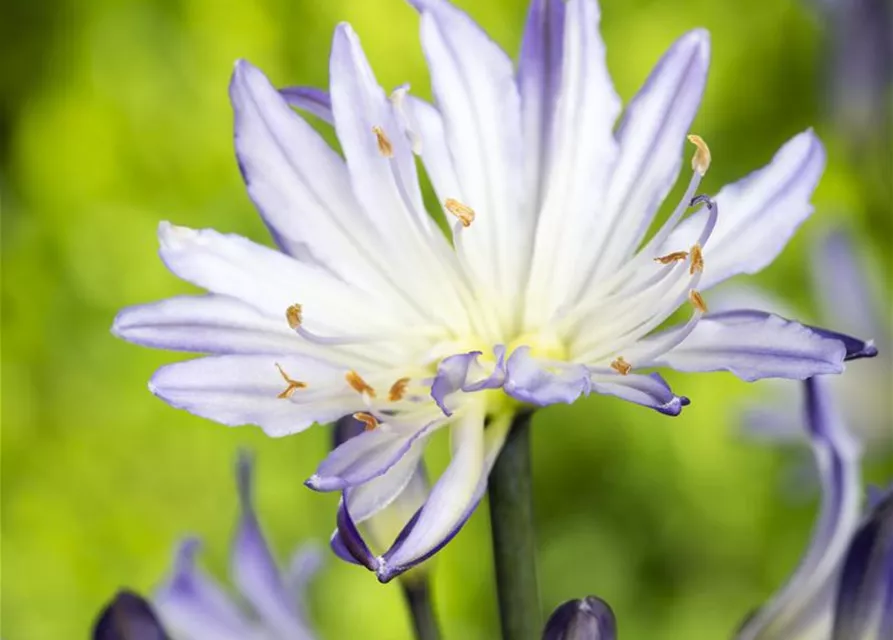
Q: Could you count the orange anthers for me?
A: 12